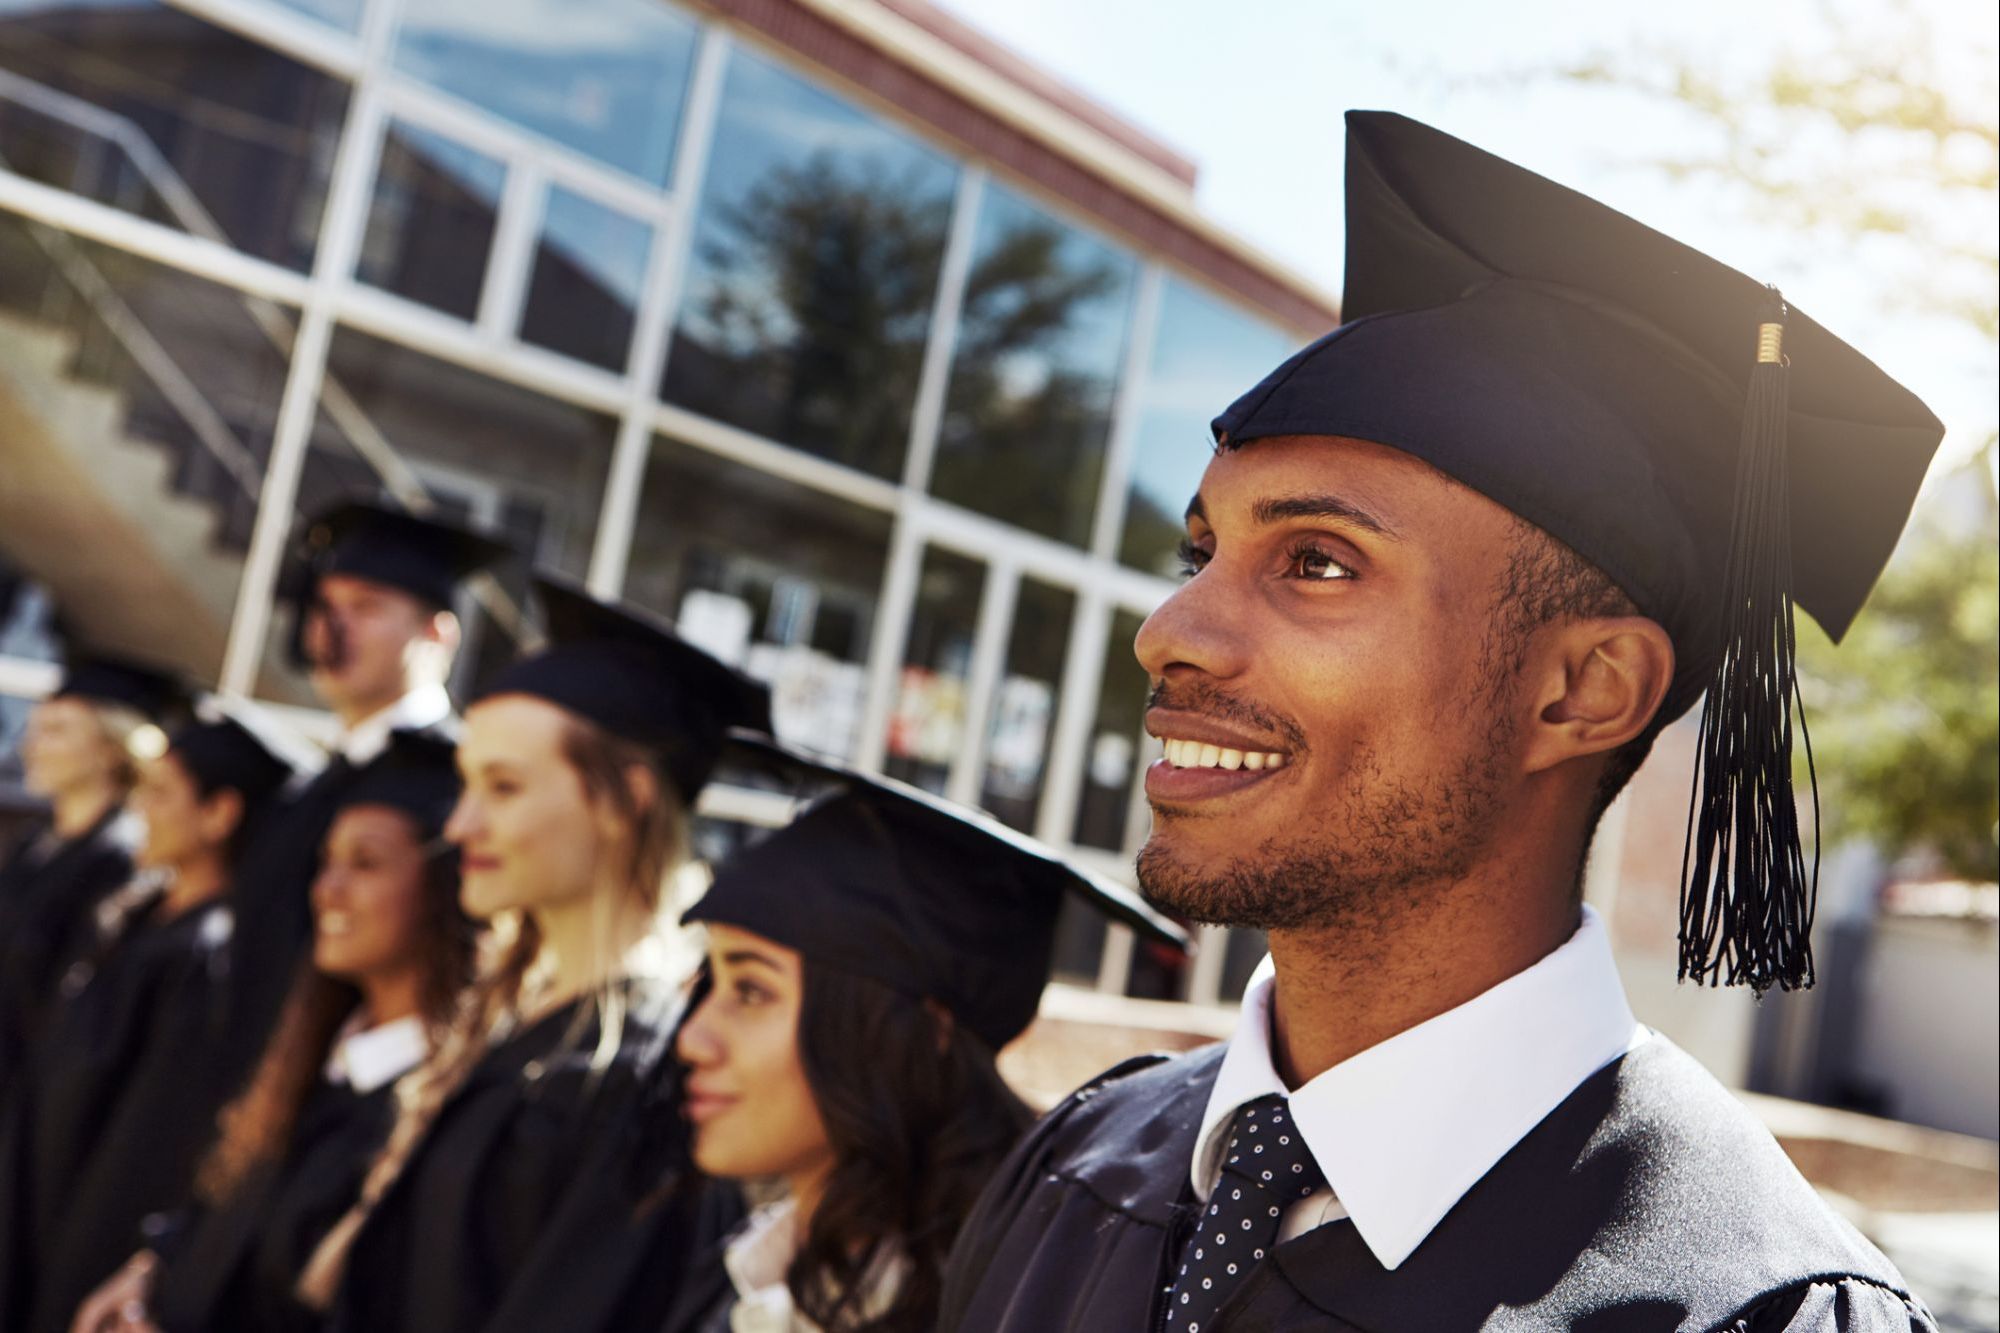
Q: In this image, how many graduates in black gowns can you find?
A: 7